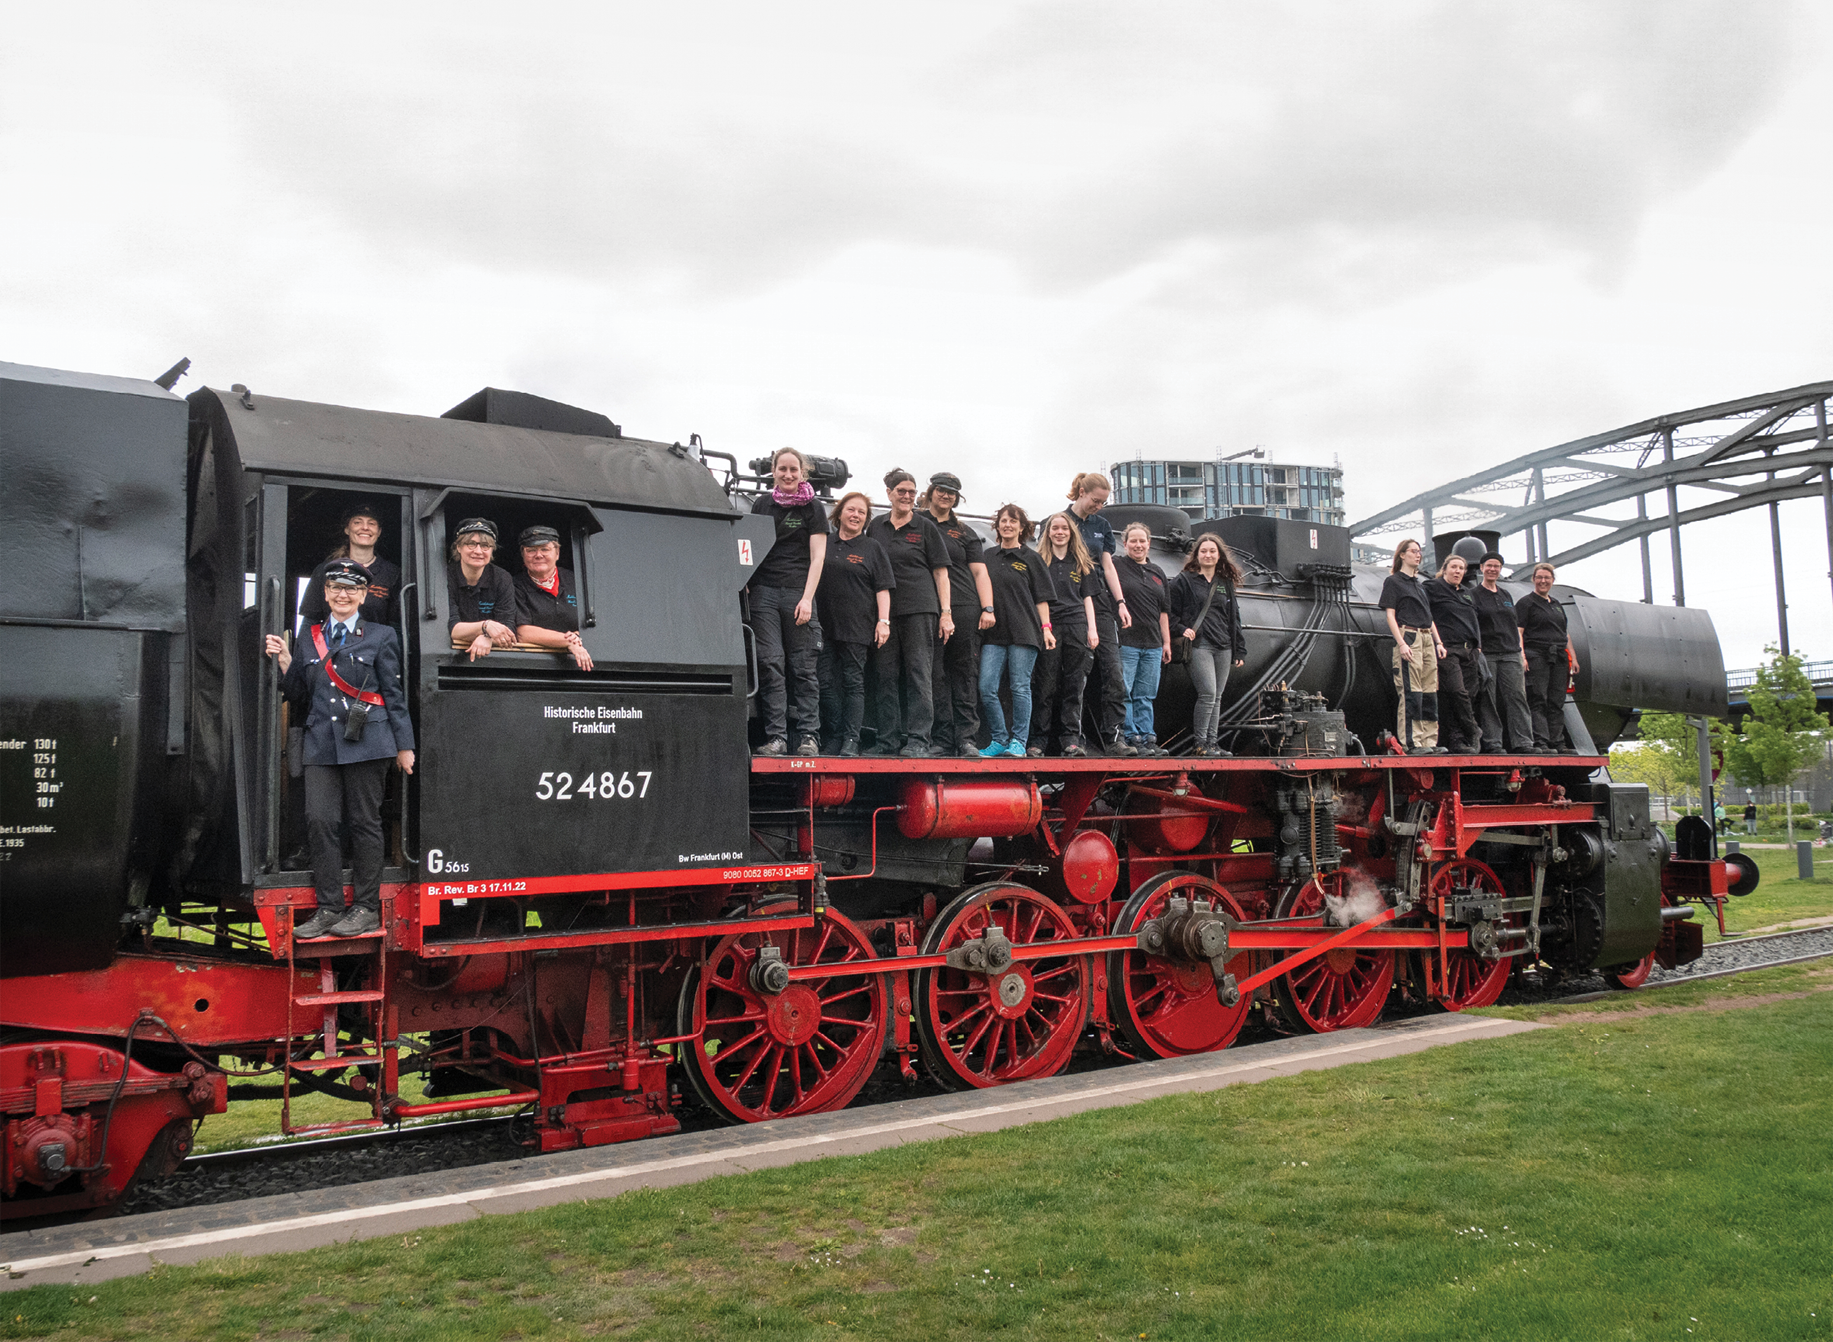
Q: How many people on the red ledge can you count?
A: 13